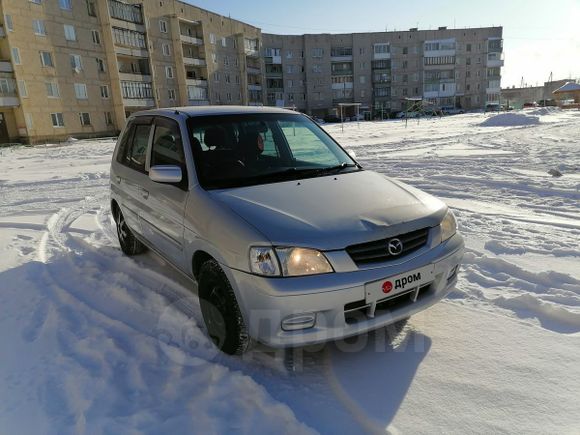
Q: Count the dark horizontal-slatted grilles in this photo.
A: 1